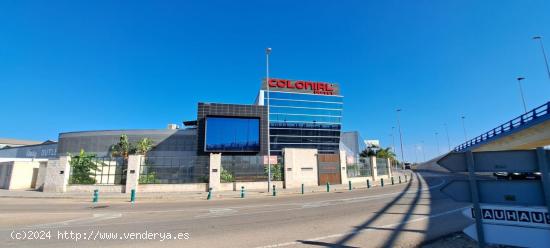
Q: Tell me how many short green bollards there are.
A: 13